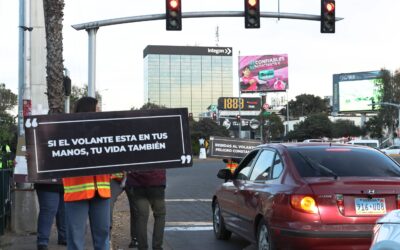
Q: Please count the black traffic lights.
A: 3